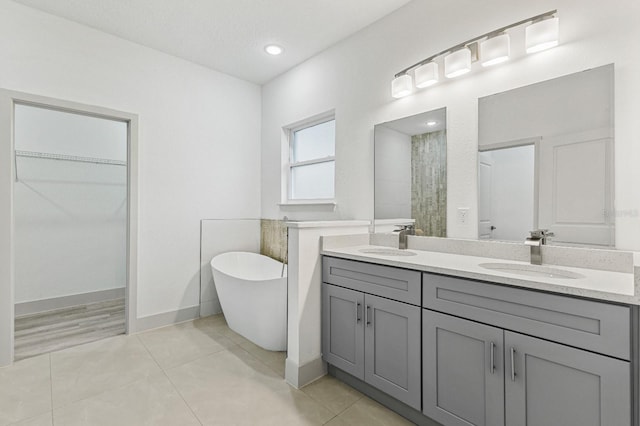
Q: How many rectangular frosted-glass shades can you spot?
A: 5